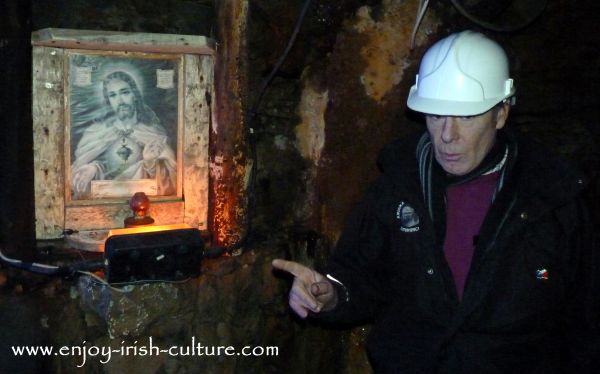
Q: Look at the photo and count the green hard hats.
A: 0